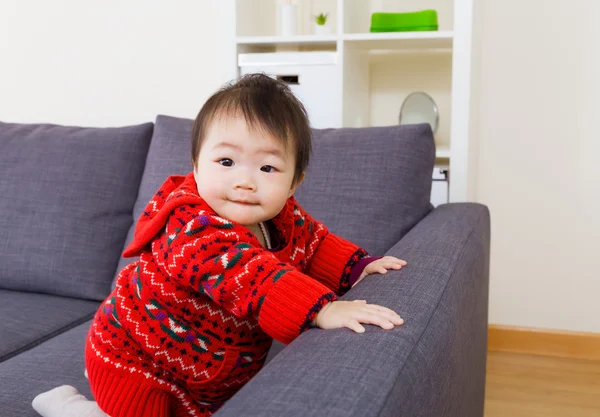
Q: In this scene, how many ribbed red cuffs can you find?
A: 2